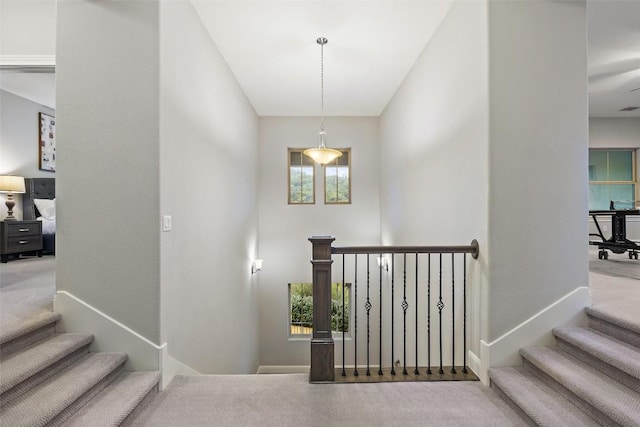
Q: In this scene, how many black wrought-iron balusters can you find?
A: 11